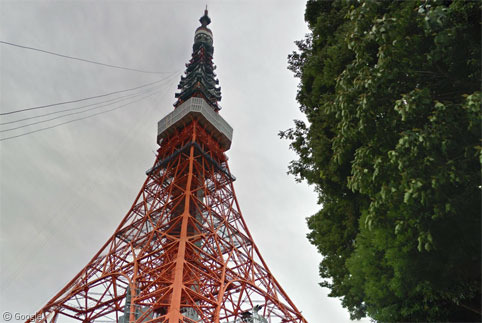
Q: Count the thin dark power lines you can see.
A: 5